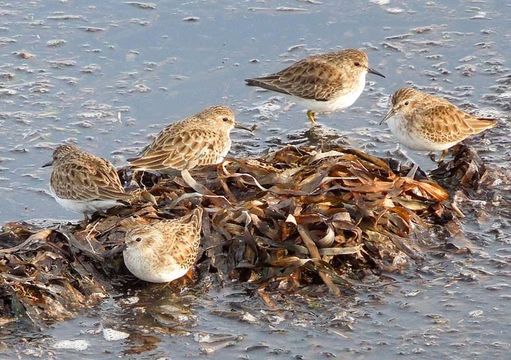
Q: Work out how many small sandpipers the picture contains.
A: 5